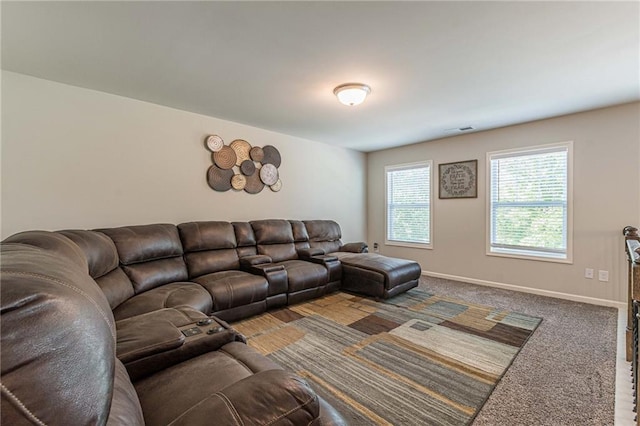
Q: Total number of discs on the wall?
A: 11